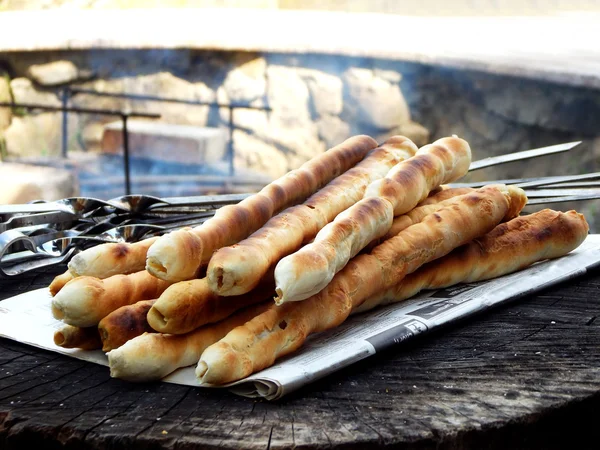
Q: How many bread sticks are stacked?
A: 11